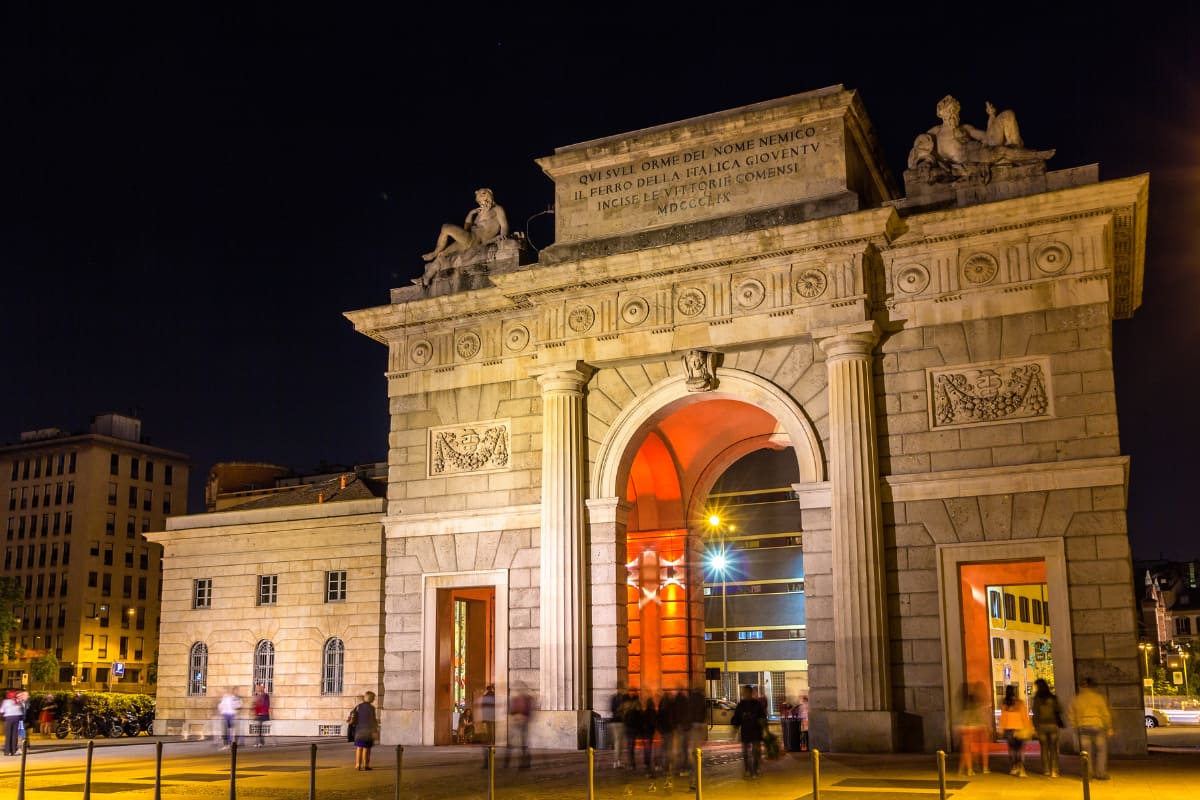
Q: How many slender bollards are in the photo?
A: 12